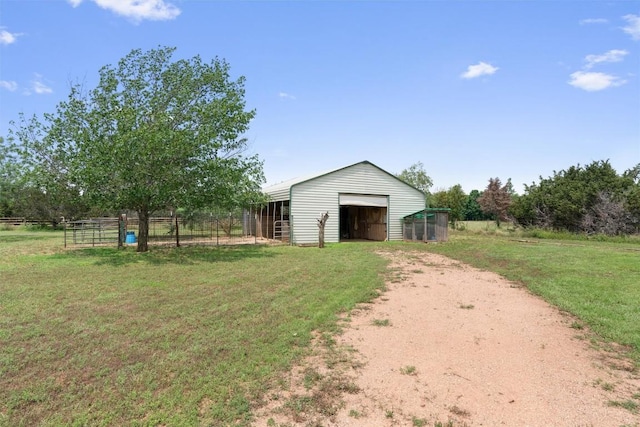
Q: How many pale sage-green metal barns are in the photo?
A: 1